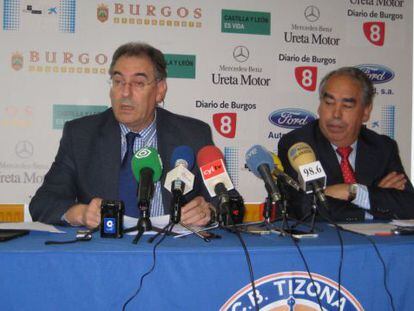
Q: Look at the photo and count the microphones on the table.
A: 6